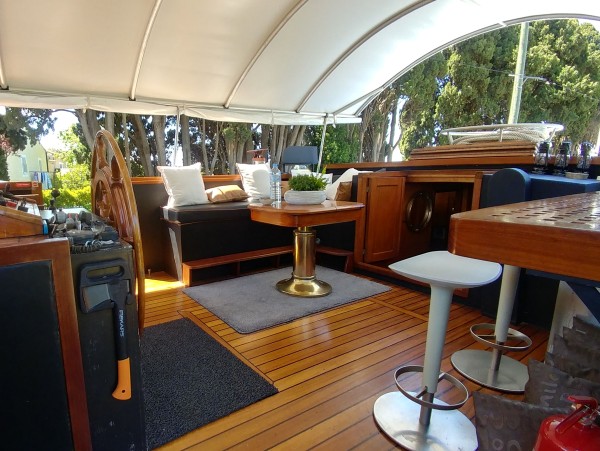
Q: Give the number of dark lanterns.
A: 3